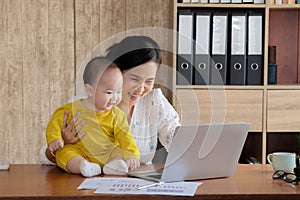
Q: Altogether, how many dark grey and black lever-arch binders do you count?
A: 5